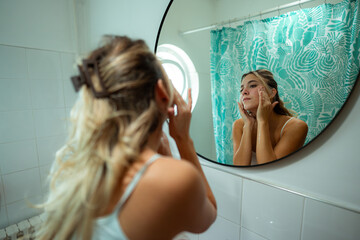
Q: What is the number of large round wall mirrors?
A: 1